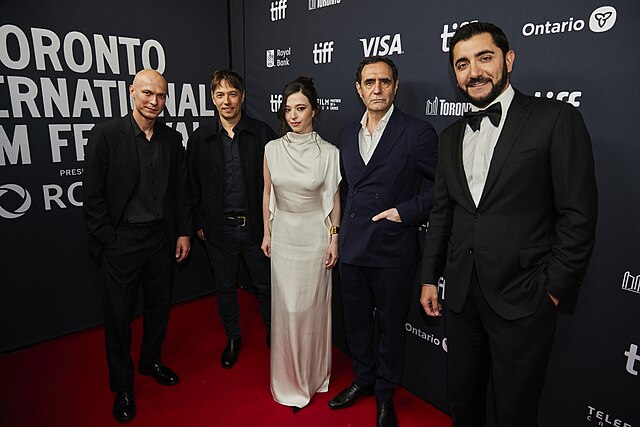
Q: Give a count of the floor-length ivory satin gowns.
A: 1